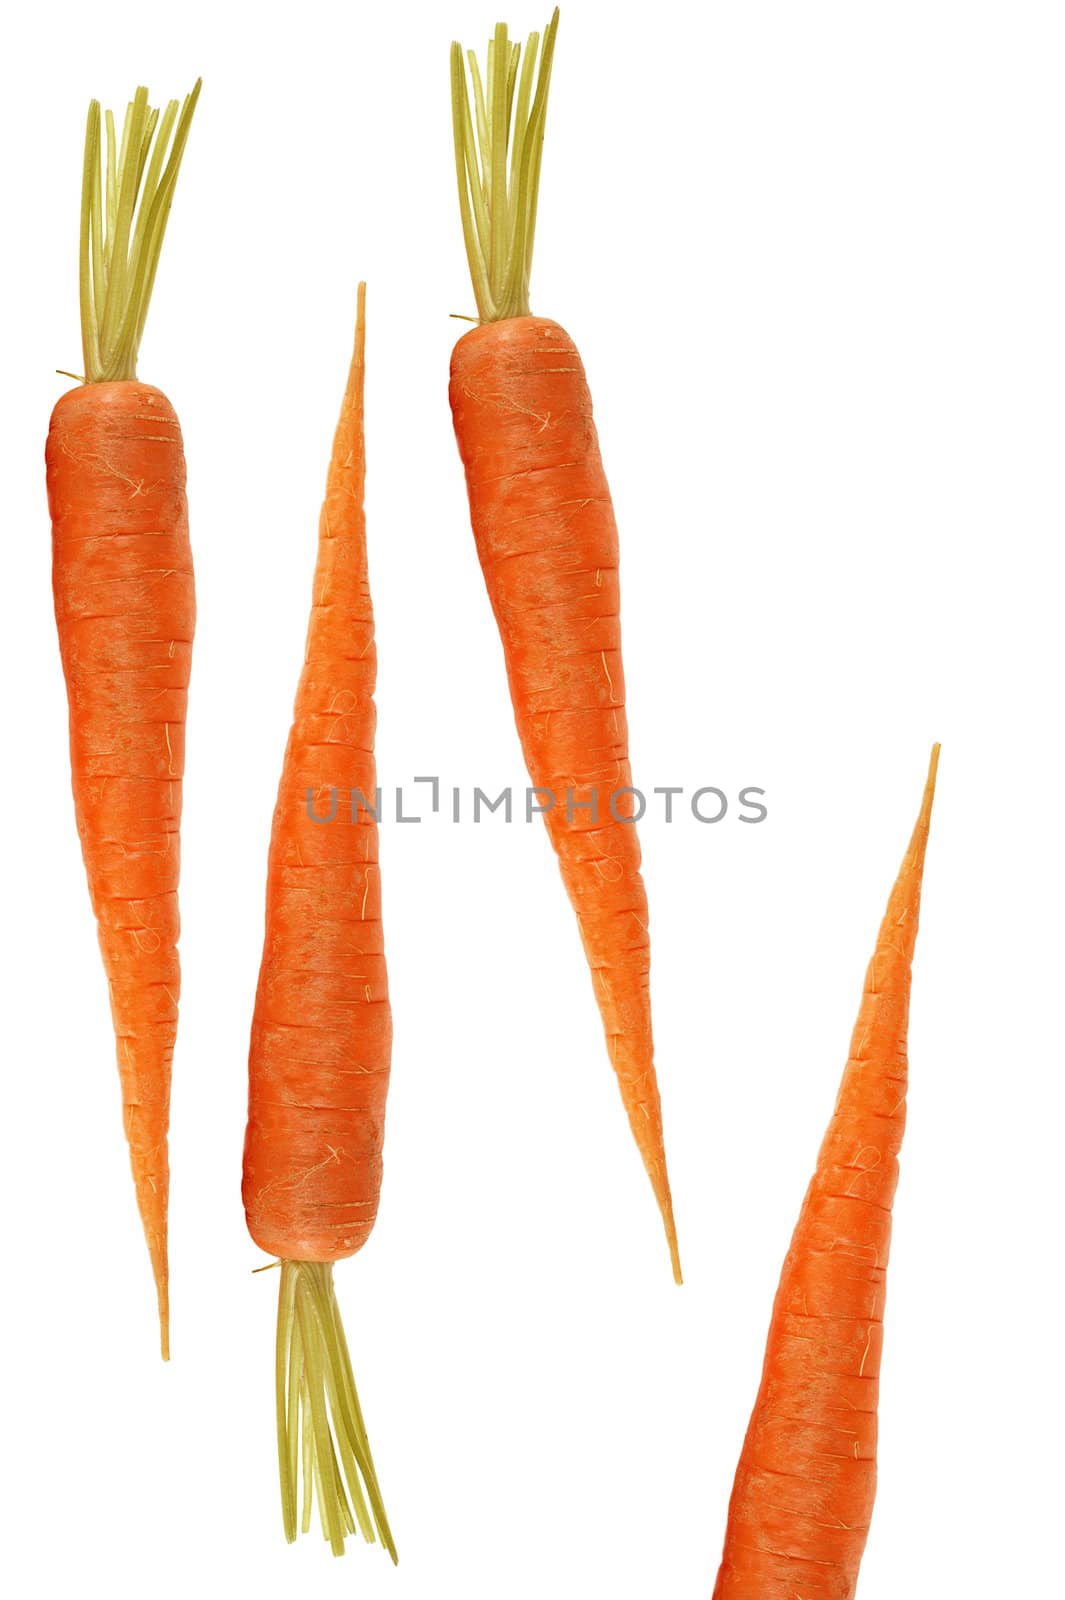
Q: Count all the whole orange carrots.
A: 3